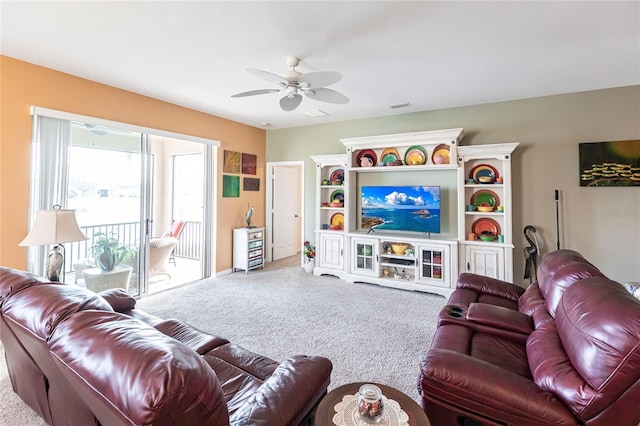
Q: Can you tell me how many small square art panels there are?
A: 4